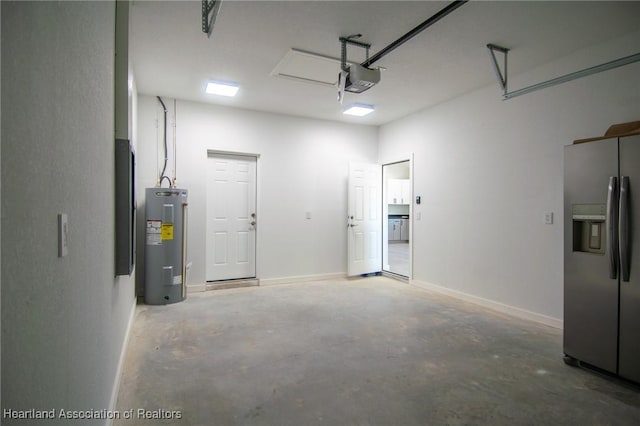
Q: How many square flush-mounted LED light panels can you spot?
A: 2